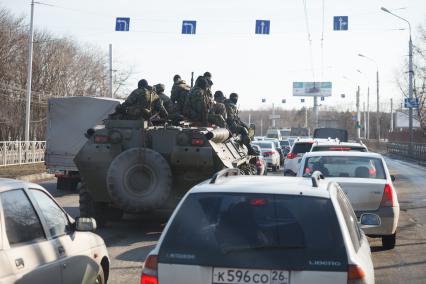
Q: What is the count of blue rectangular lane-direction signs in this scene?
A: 4